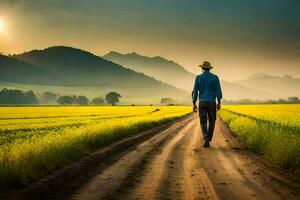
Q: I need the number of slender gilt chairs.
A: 0